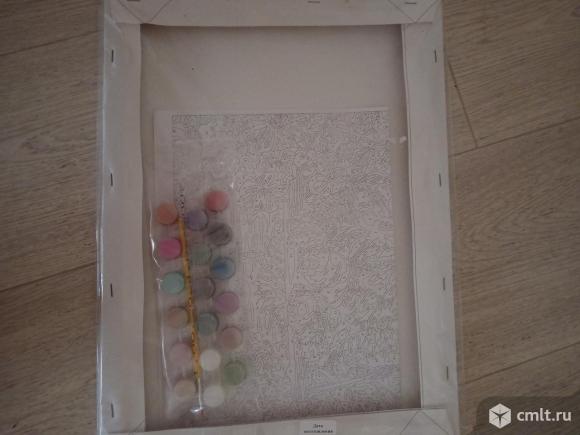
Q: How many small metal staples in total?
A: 11